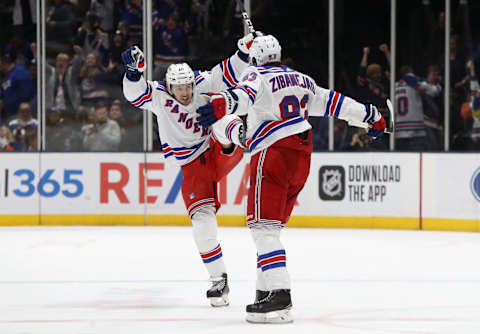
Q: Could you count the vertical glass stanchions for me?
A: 6